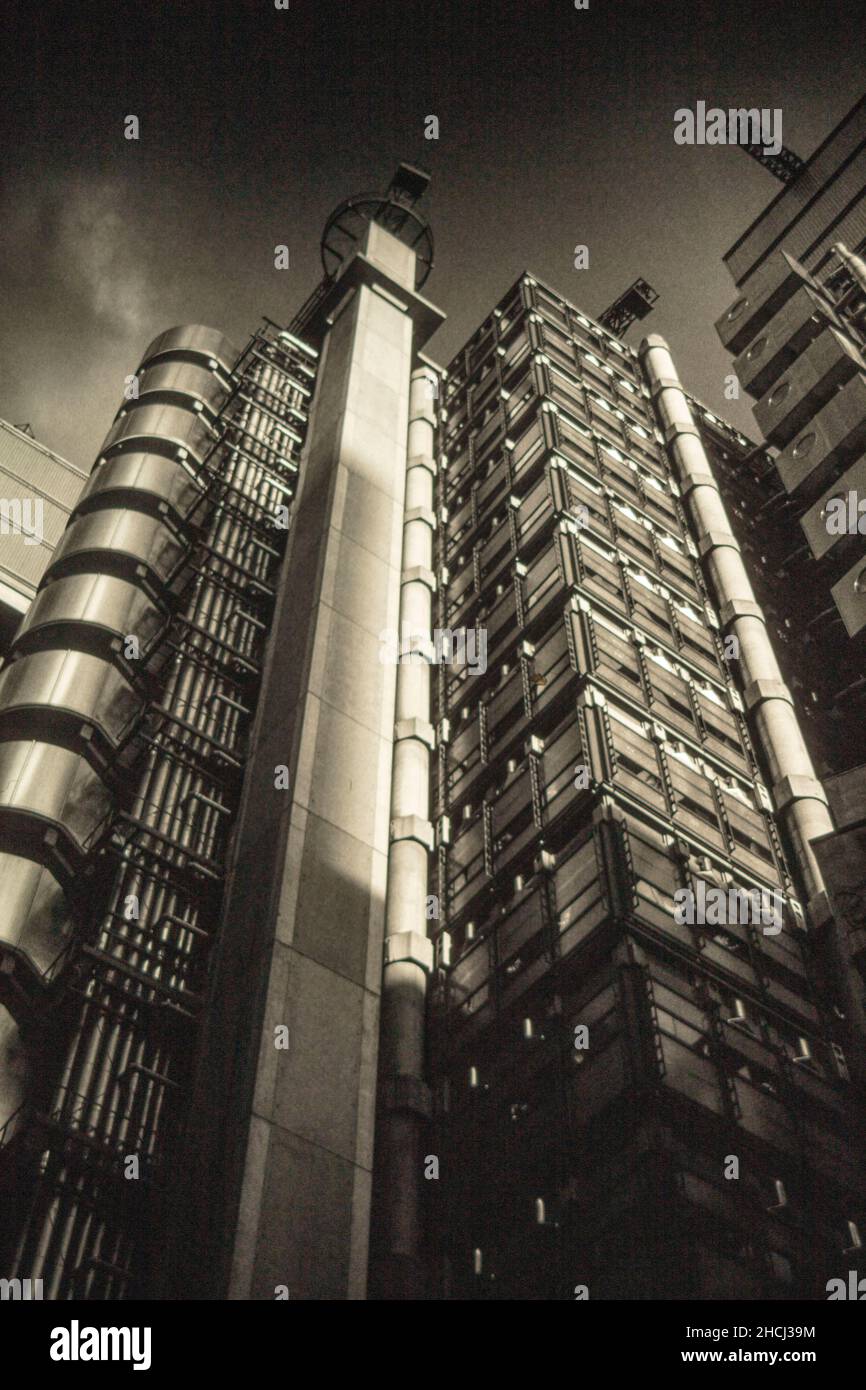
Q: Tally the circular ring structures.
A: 1